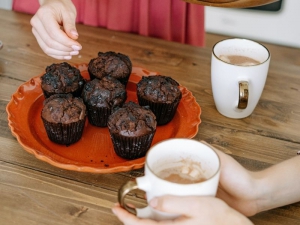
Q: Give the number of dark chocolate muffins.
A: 6